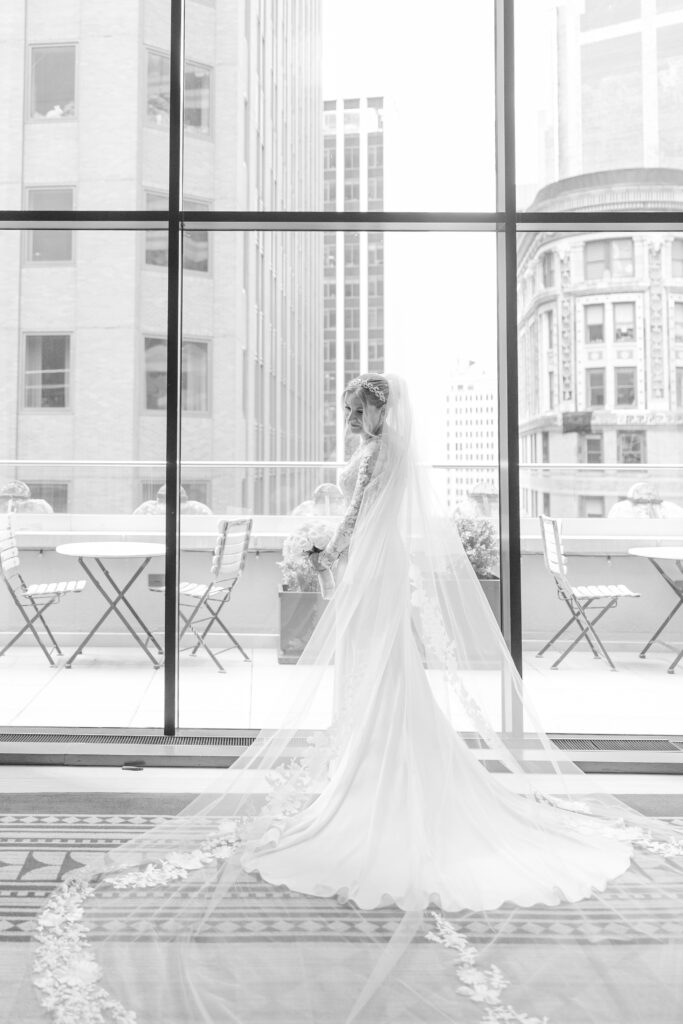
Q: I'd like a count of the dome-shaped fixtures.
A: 5